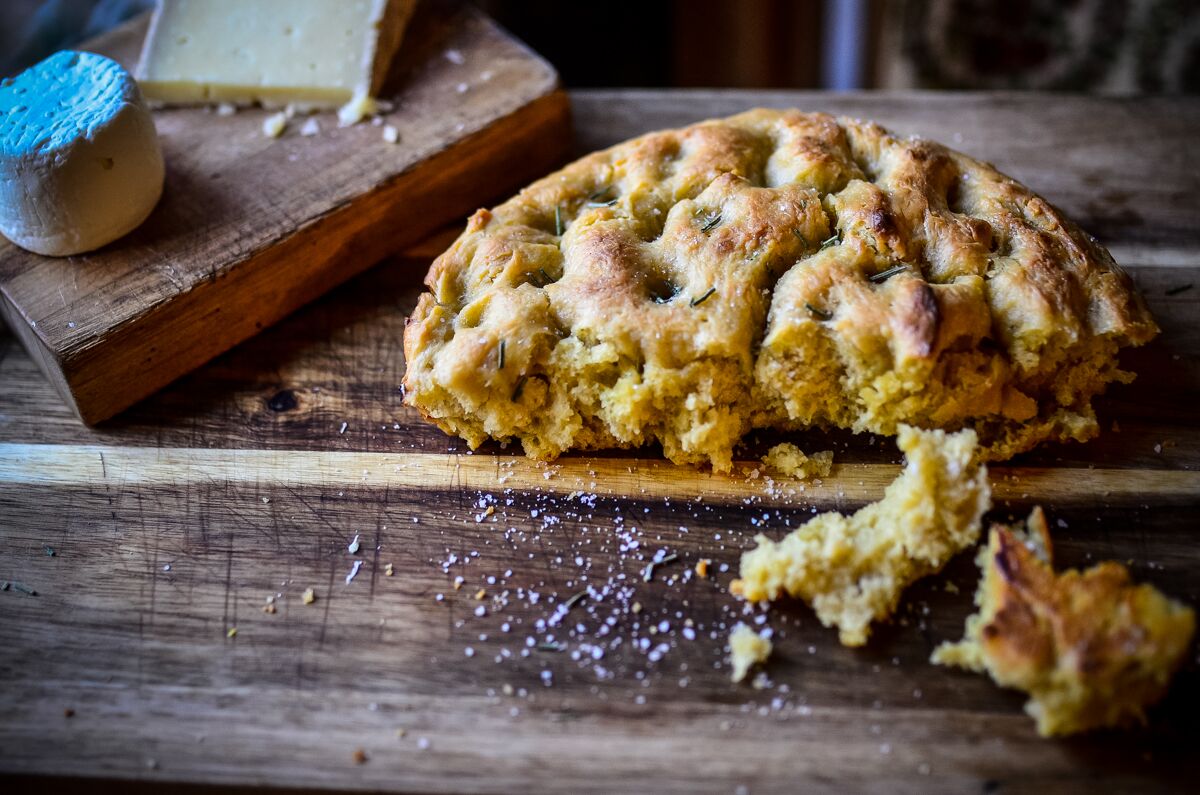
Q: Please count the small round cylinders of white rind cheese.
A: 1